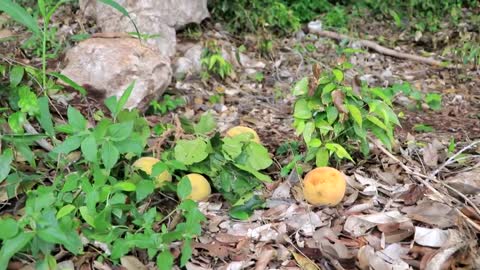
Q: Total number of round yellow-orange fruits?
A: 4